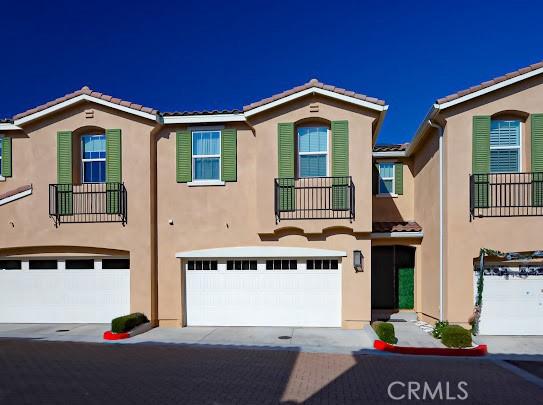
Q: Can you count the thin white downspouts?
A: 1